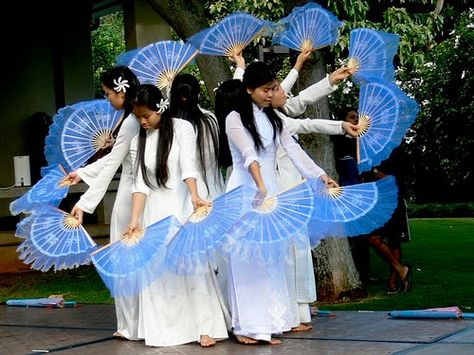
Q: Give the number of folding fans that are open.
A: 12